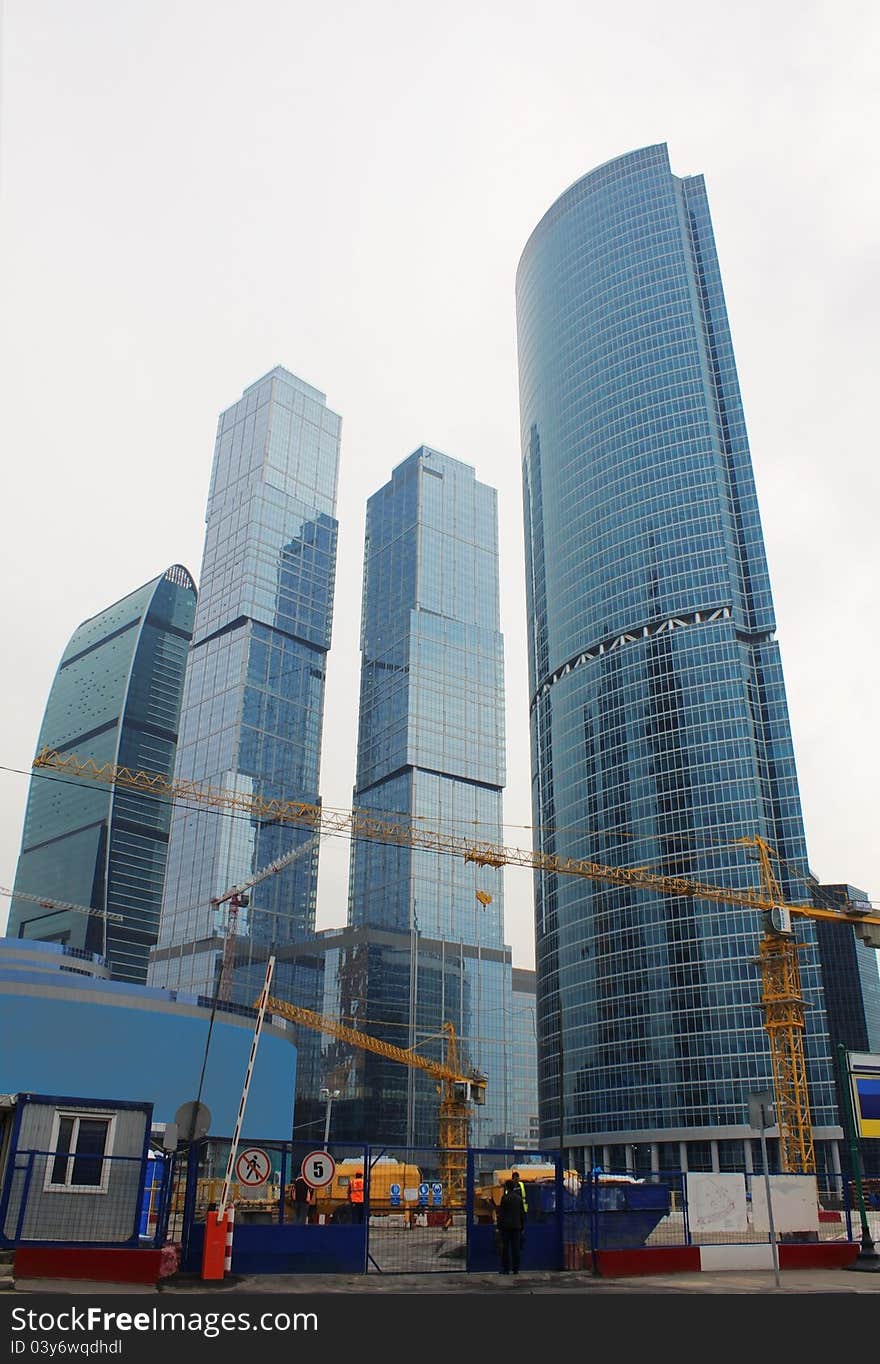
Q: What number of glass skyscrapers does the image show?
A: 4